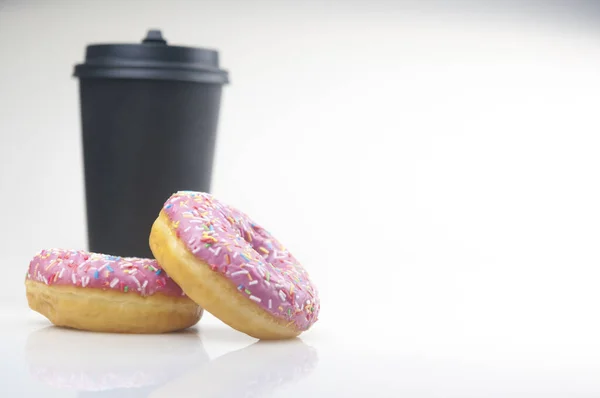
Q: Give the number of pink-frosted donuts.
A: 2